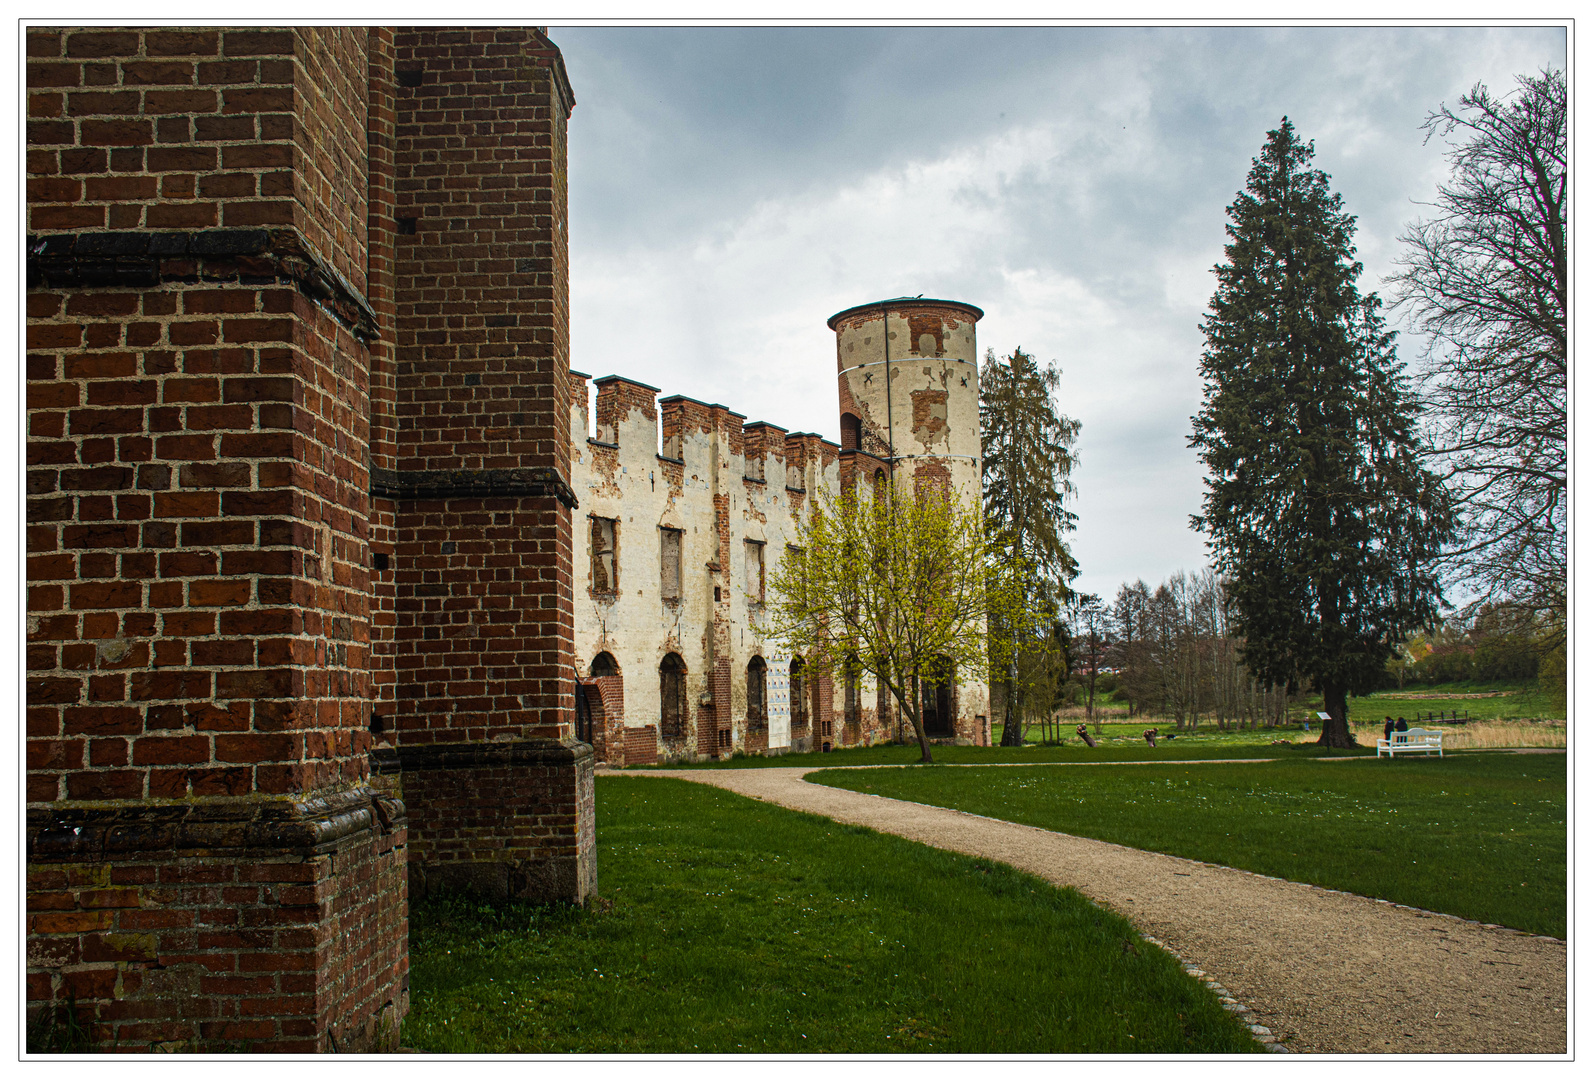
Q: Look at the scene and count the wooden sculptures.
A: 2